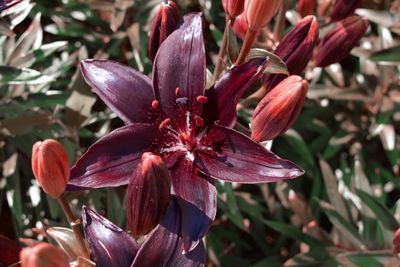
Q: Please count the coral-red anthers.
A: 5